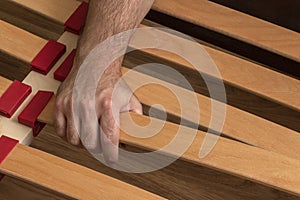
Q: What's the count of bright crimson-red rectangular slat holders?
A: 6